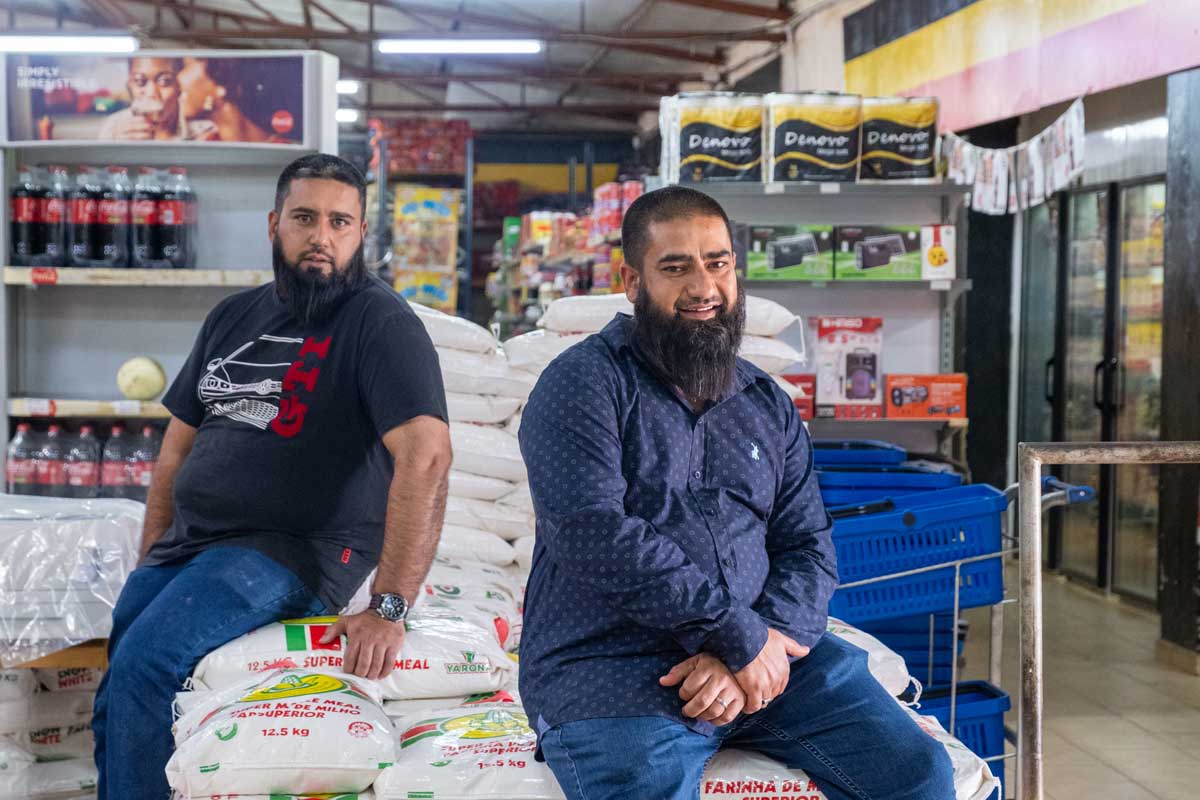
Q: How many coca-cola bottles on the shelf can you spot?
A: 11